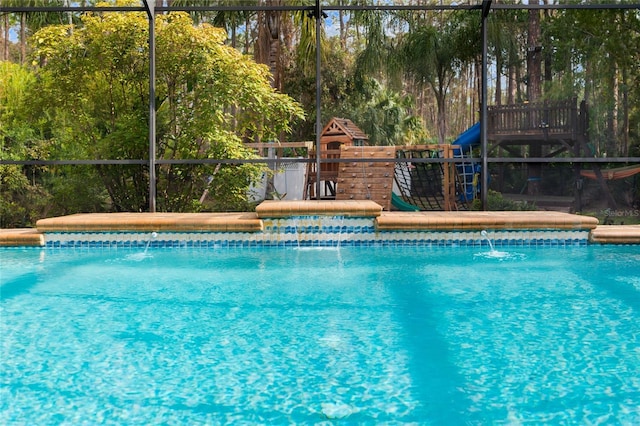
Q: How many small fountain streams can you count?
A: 2